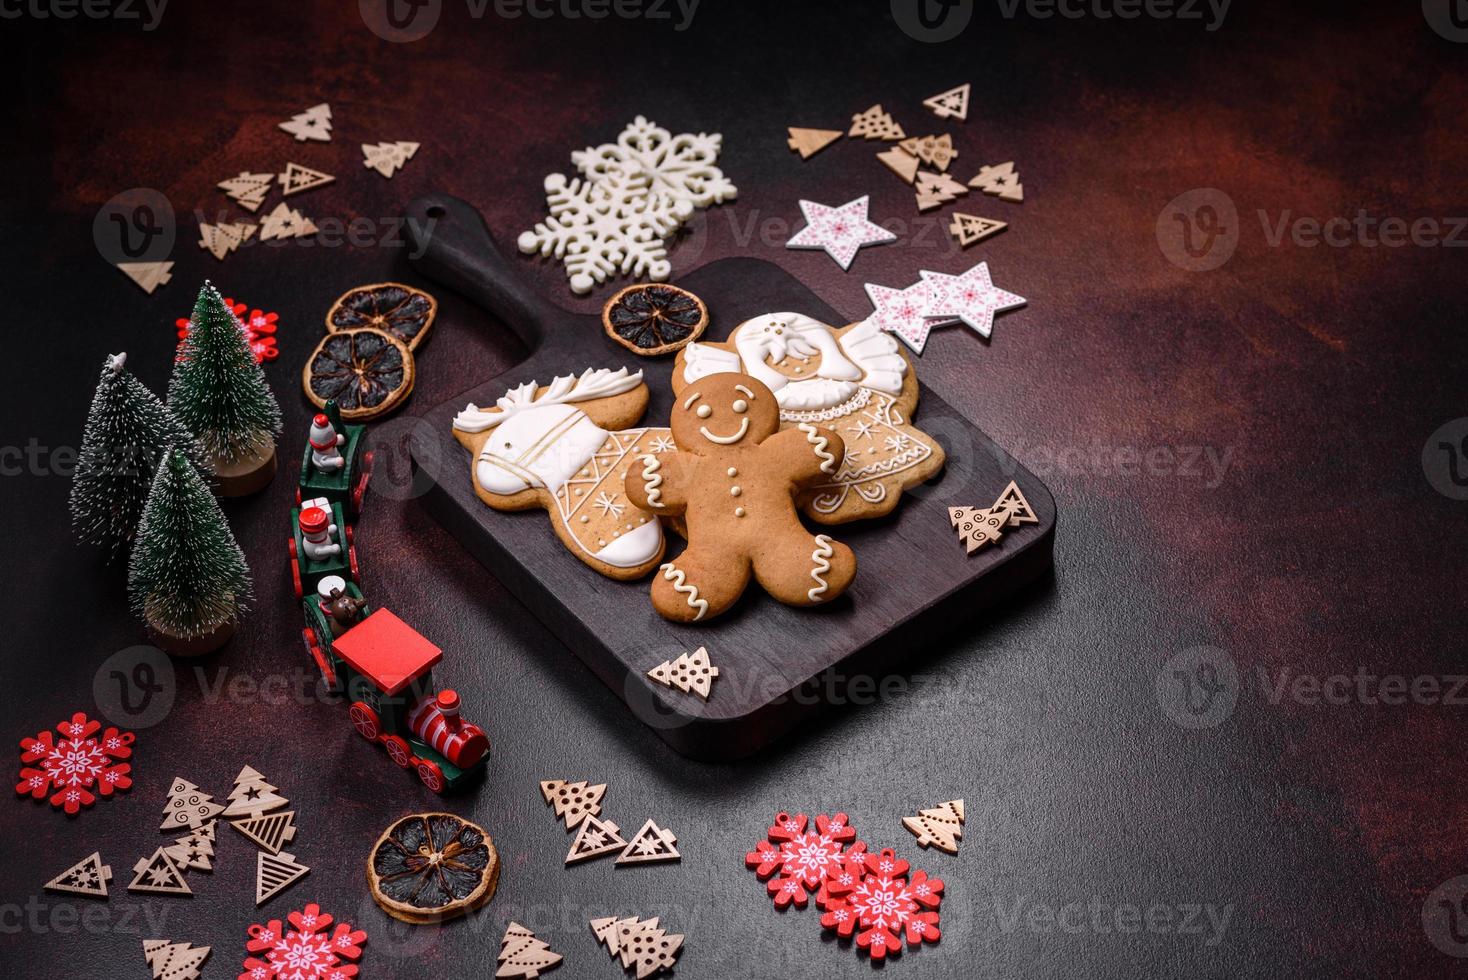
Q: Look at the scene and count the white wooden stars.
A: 3